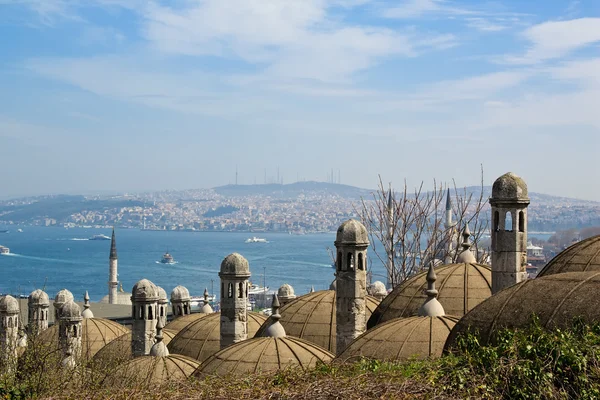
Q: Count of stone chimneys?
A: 12